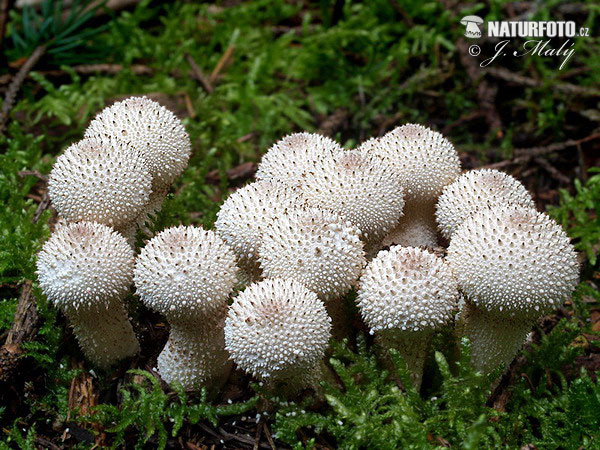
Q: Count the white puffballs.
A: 13